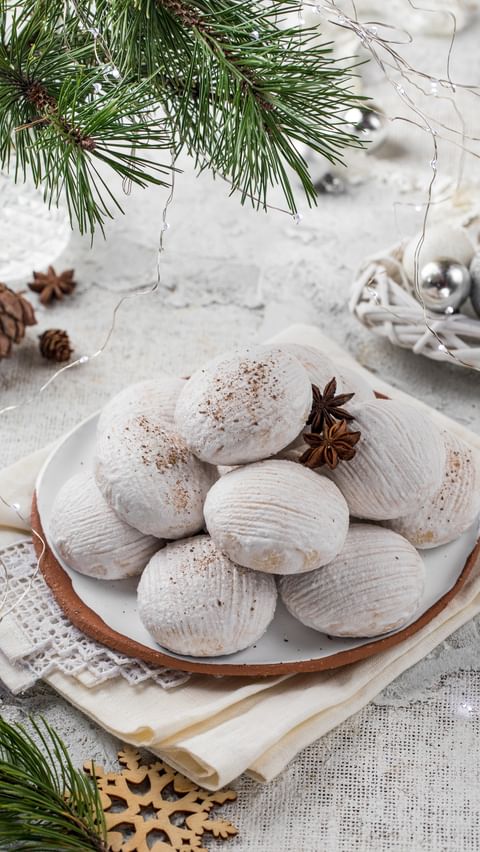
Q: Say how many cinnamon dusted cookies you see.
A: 4